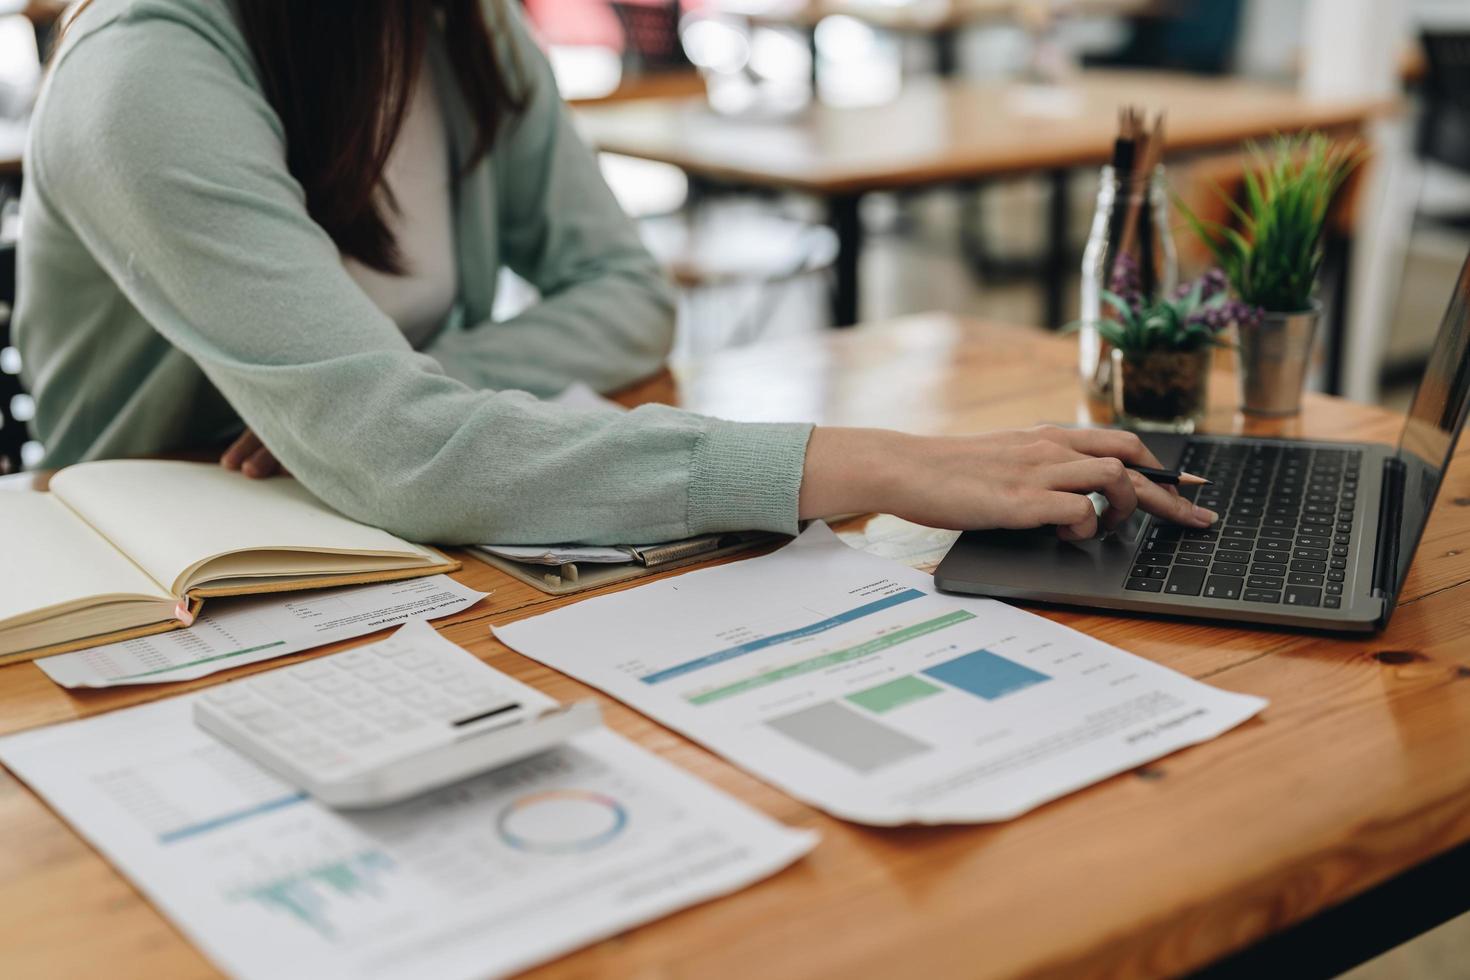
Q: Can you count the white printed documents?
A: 3